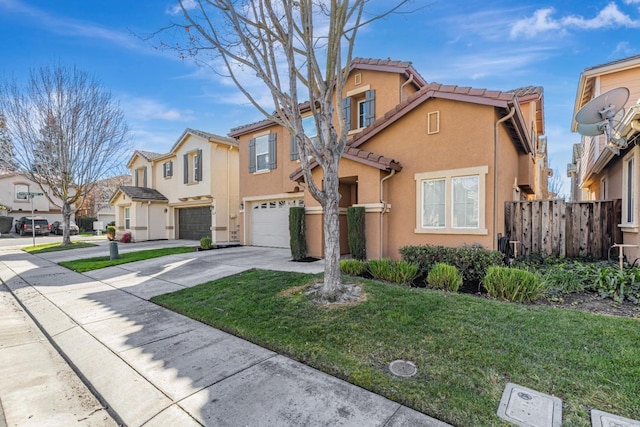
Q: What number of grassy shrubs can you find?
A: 4